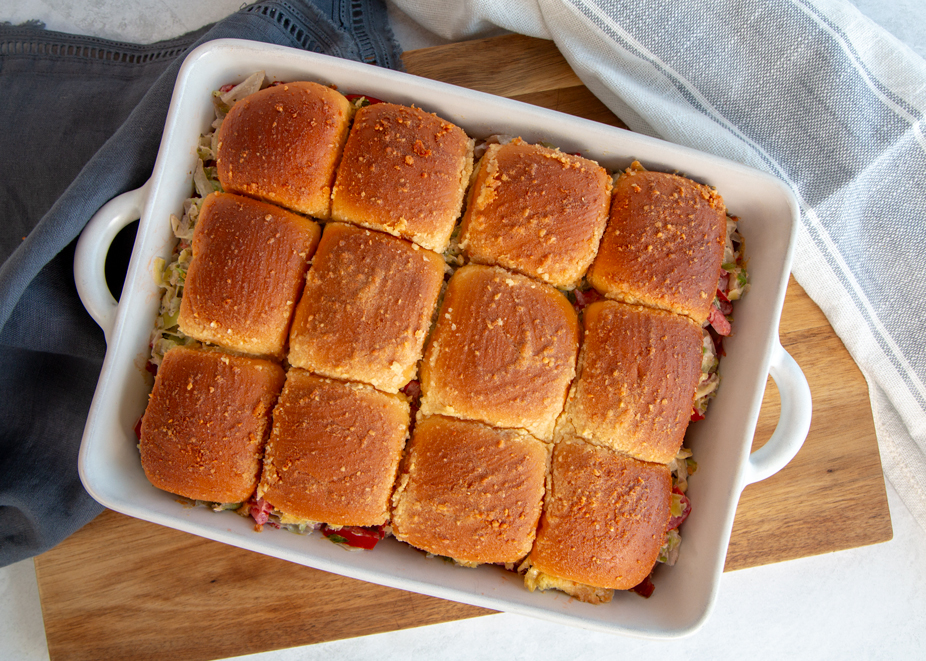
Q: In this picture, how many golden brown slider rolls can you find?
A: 12